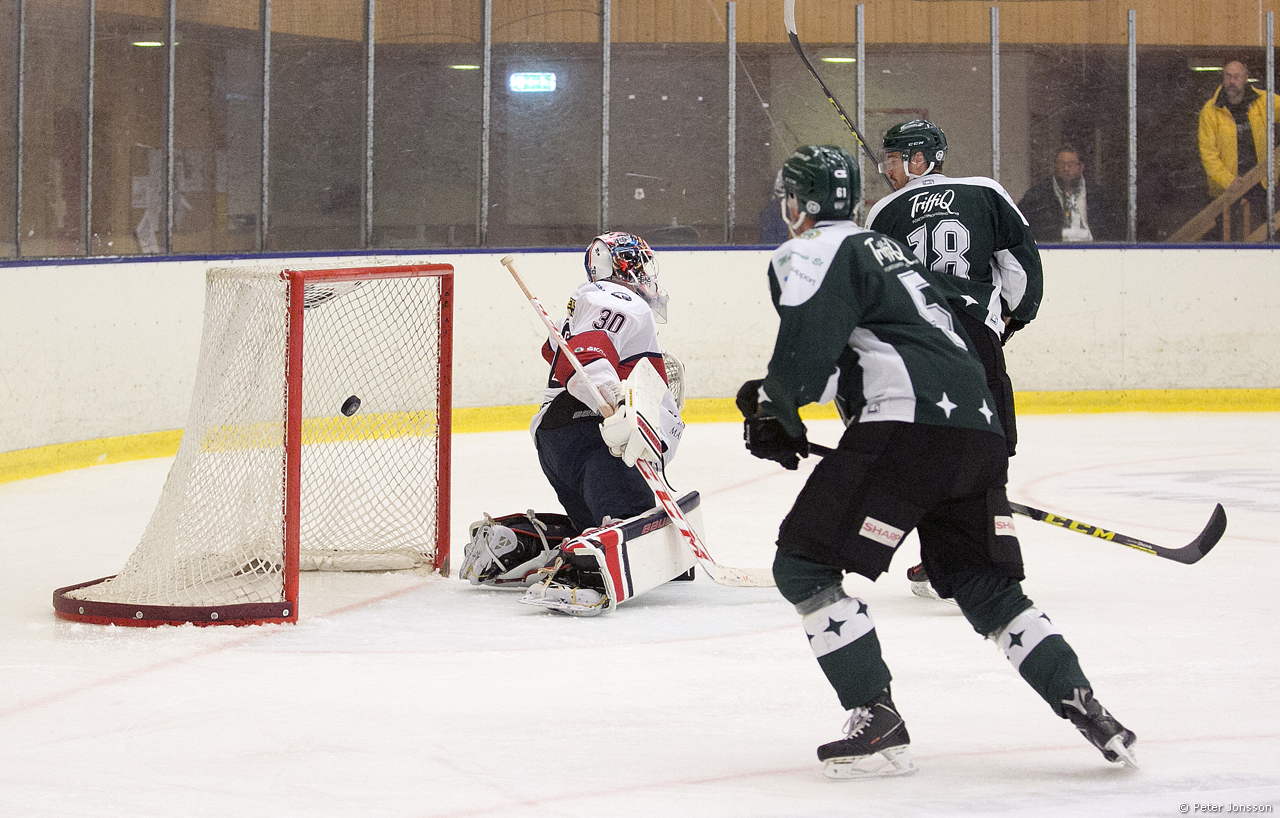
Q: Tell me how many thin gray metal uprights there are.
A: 12